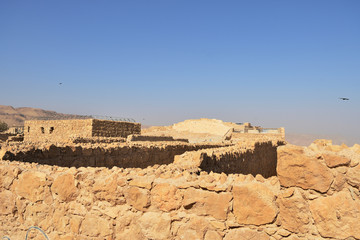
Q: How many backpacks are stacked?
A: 0